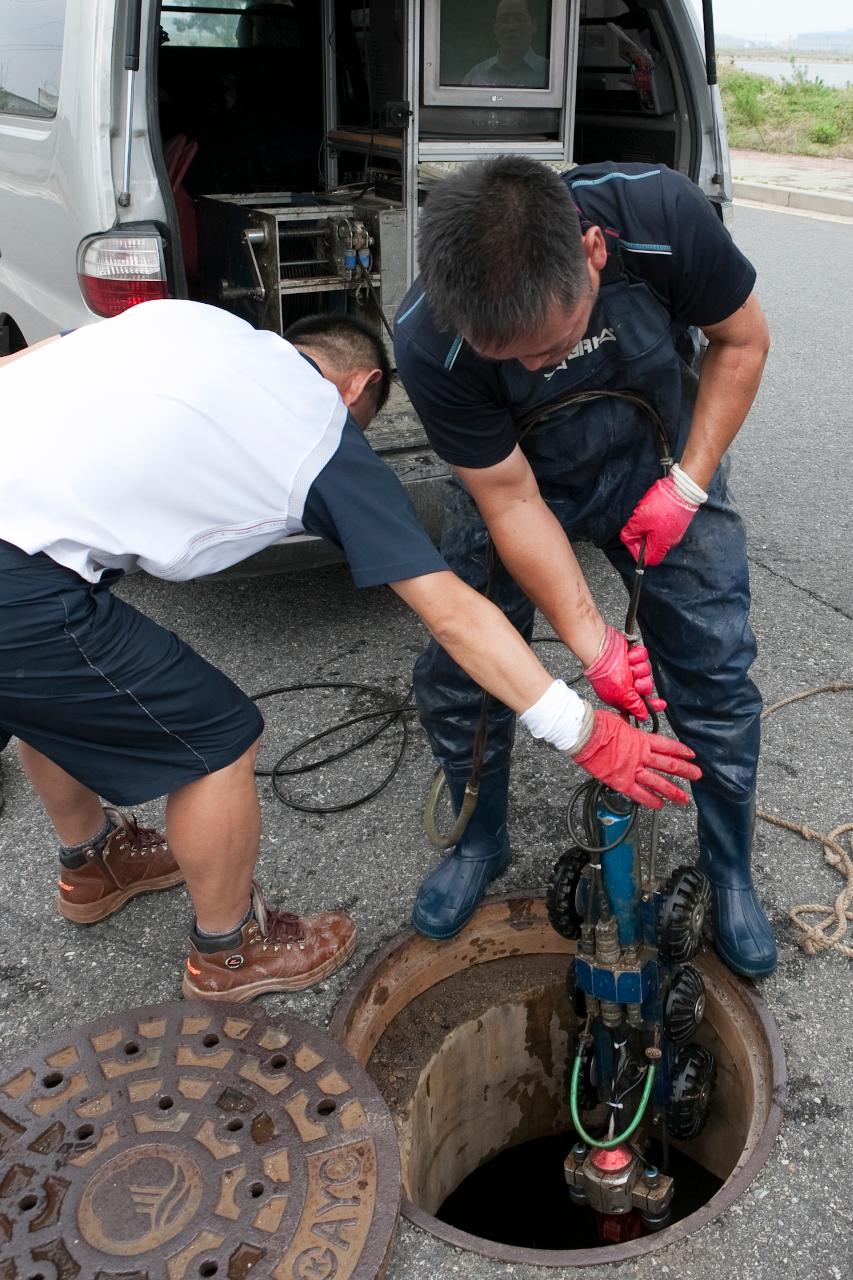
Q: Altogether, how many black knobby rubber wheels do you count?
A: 6